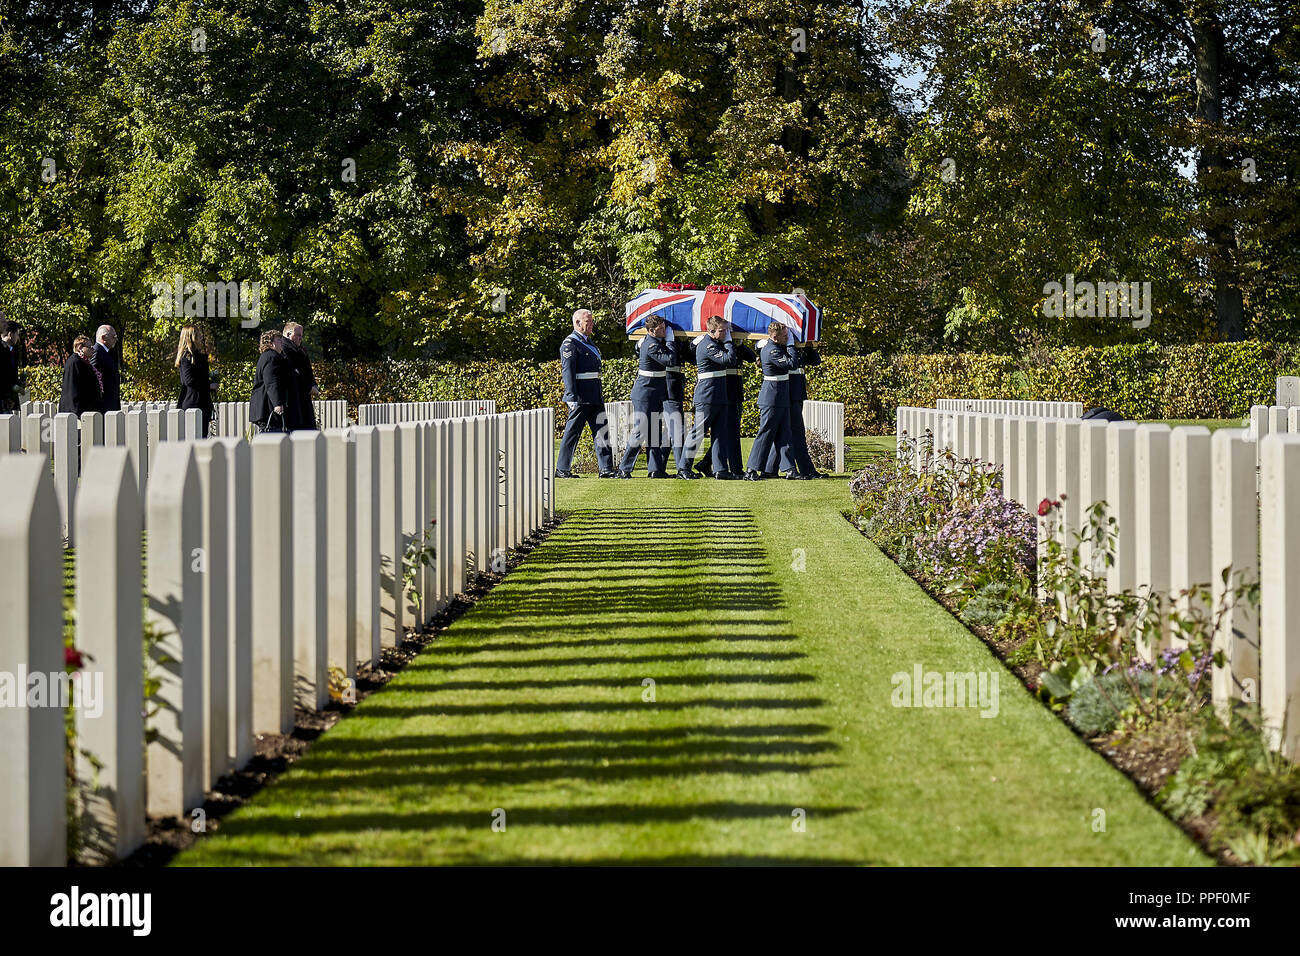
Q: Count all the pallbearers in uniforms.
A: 6